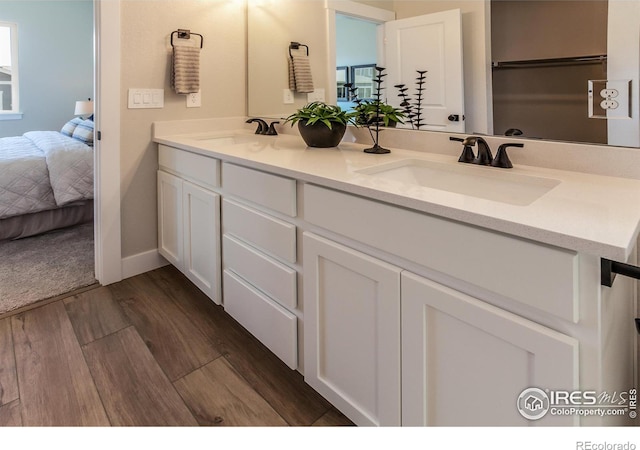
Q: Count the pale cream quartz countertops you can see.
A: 1